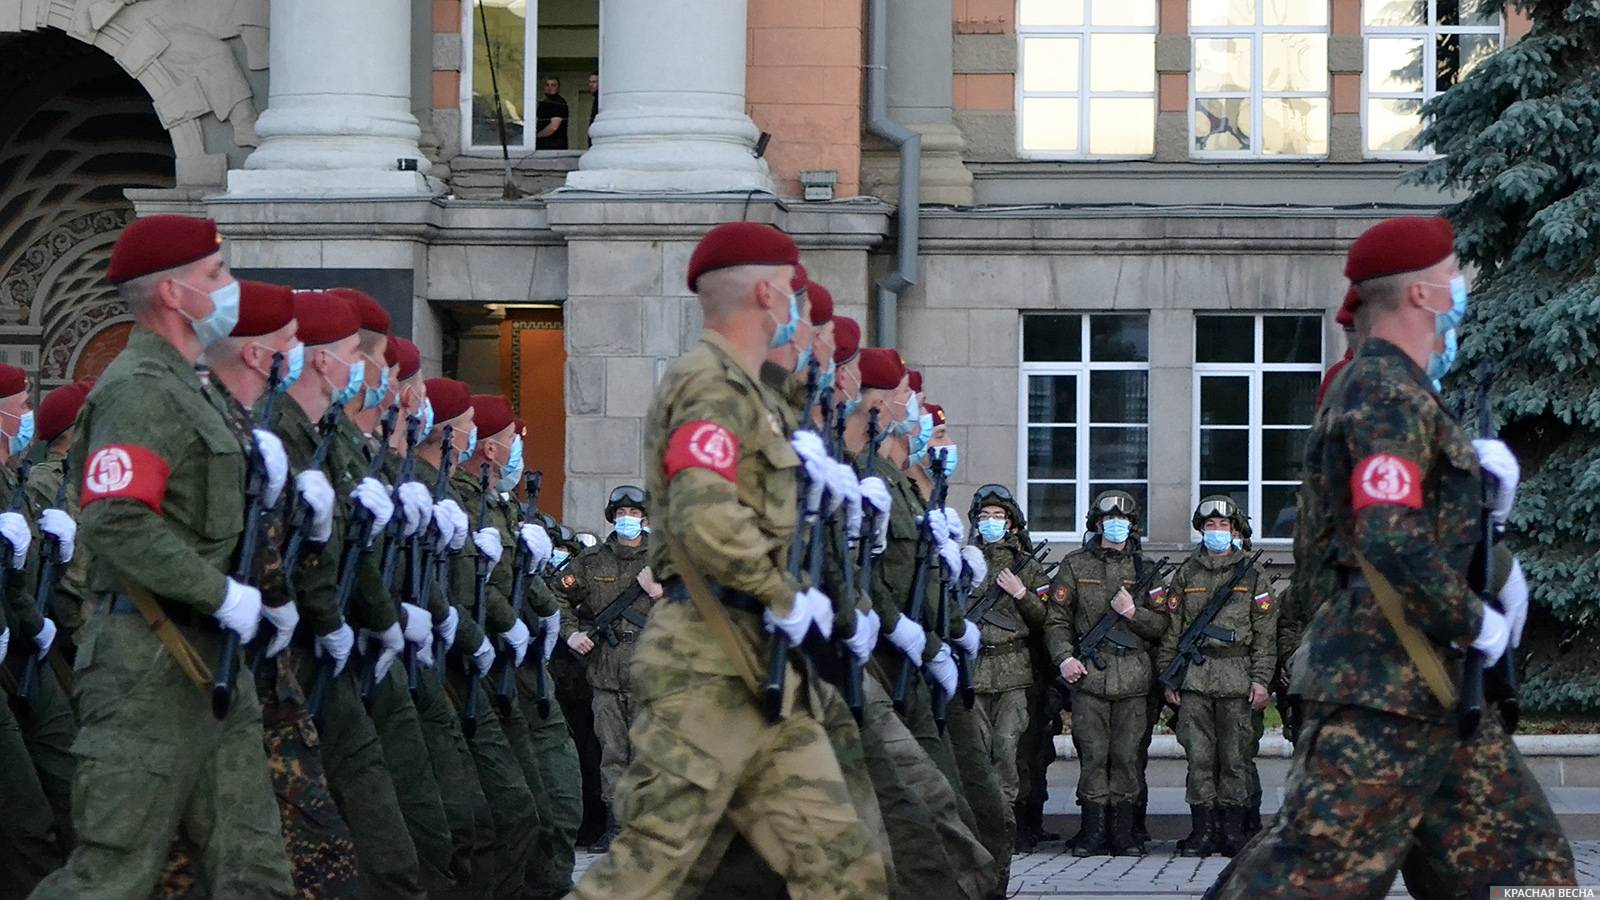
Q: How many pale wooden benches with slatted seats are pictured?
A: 0